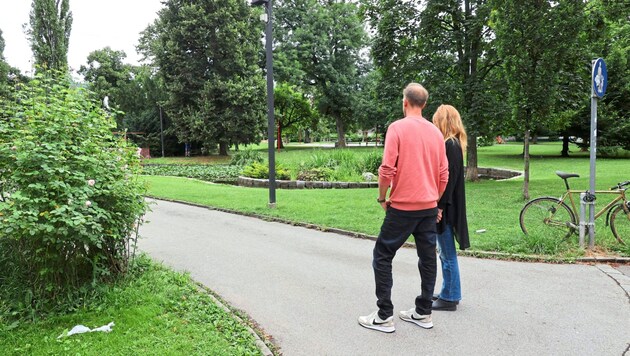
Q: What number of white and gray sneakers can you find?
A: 2